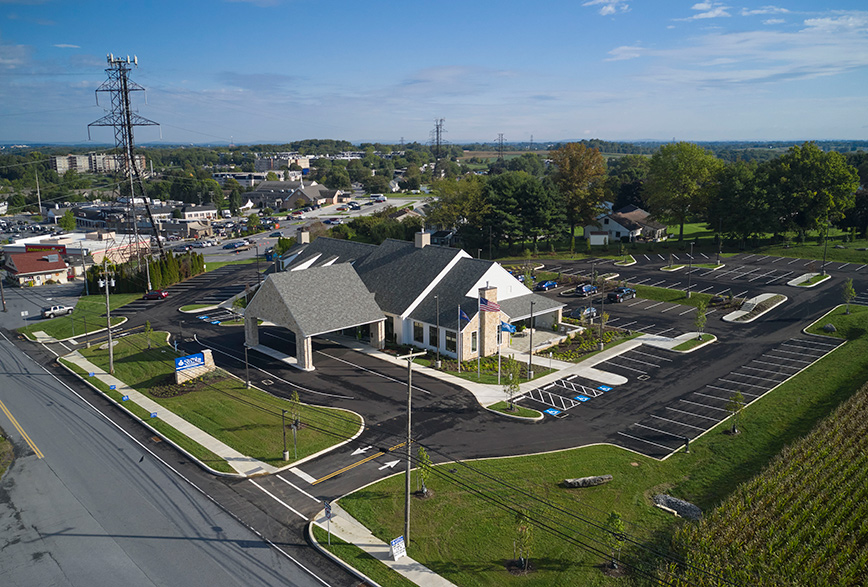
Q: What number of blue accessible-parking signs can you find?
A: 5